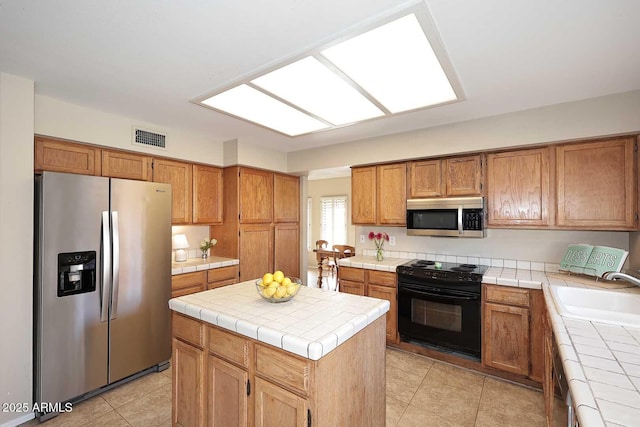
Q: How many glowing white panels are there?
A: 3